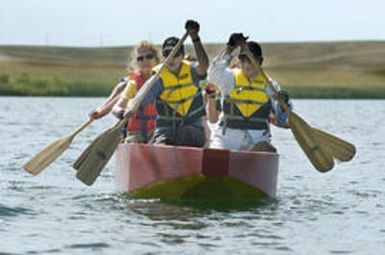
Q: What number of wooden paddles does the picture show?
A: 5